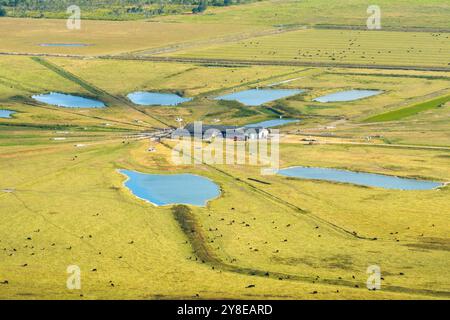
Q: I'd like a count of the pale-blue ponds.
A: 9